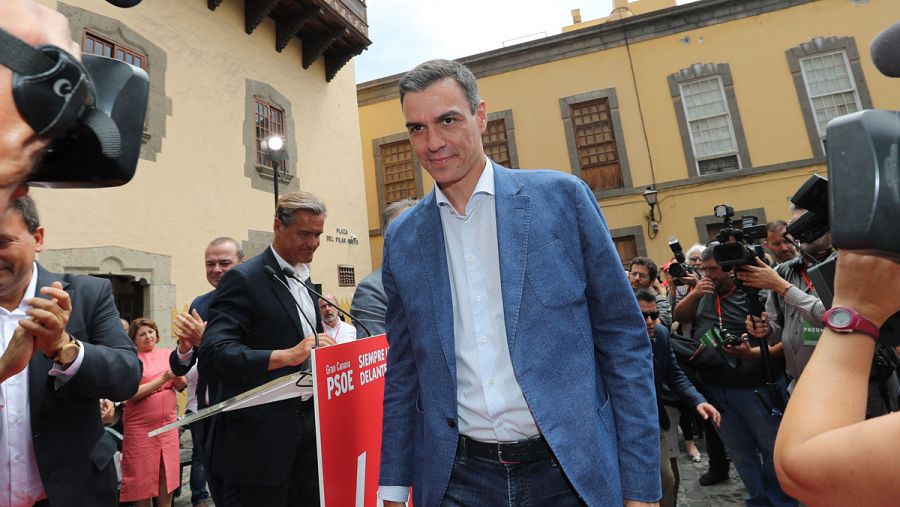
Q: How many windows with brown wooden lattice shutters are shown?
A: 3